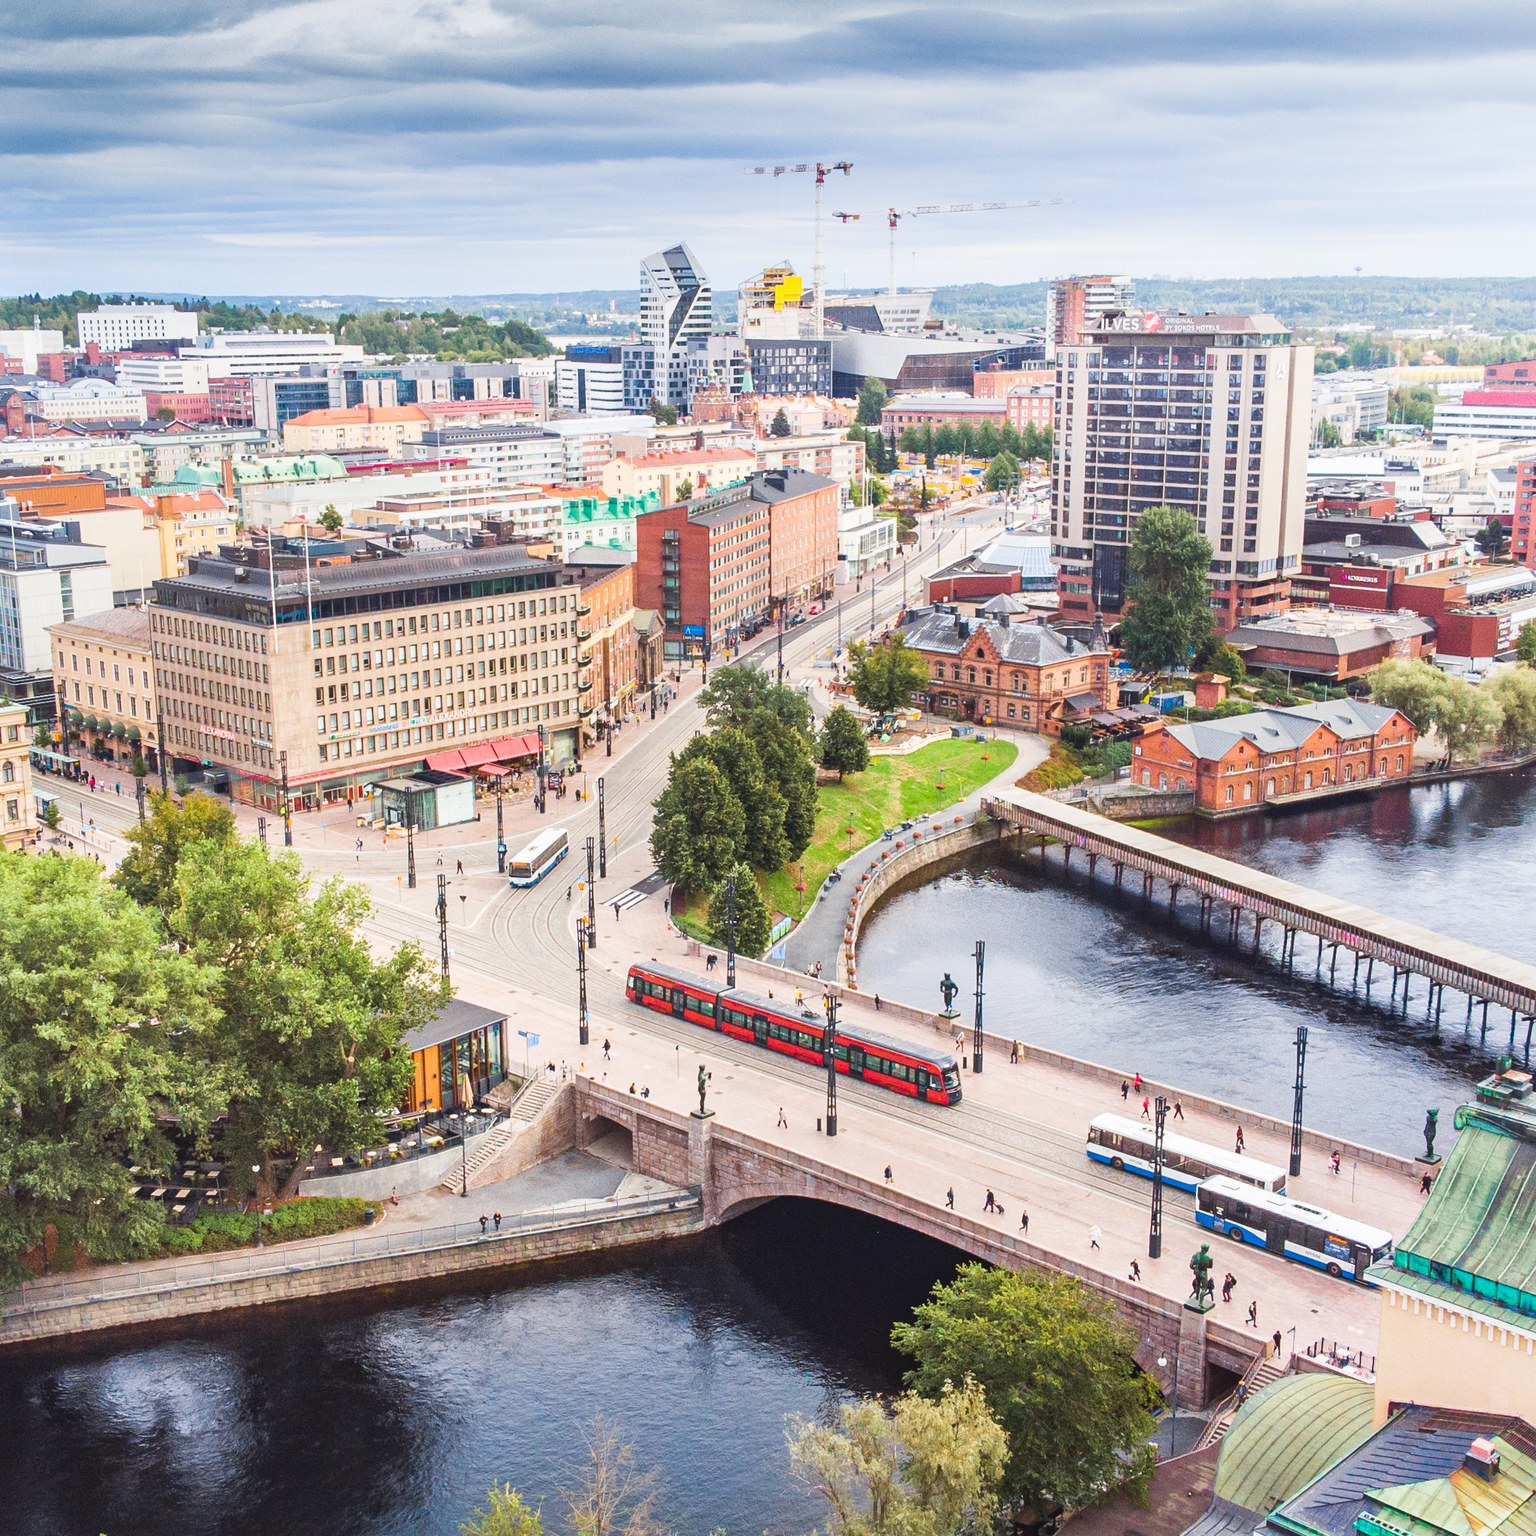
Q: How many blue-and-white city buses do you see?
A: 3